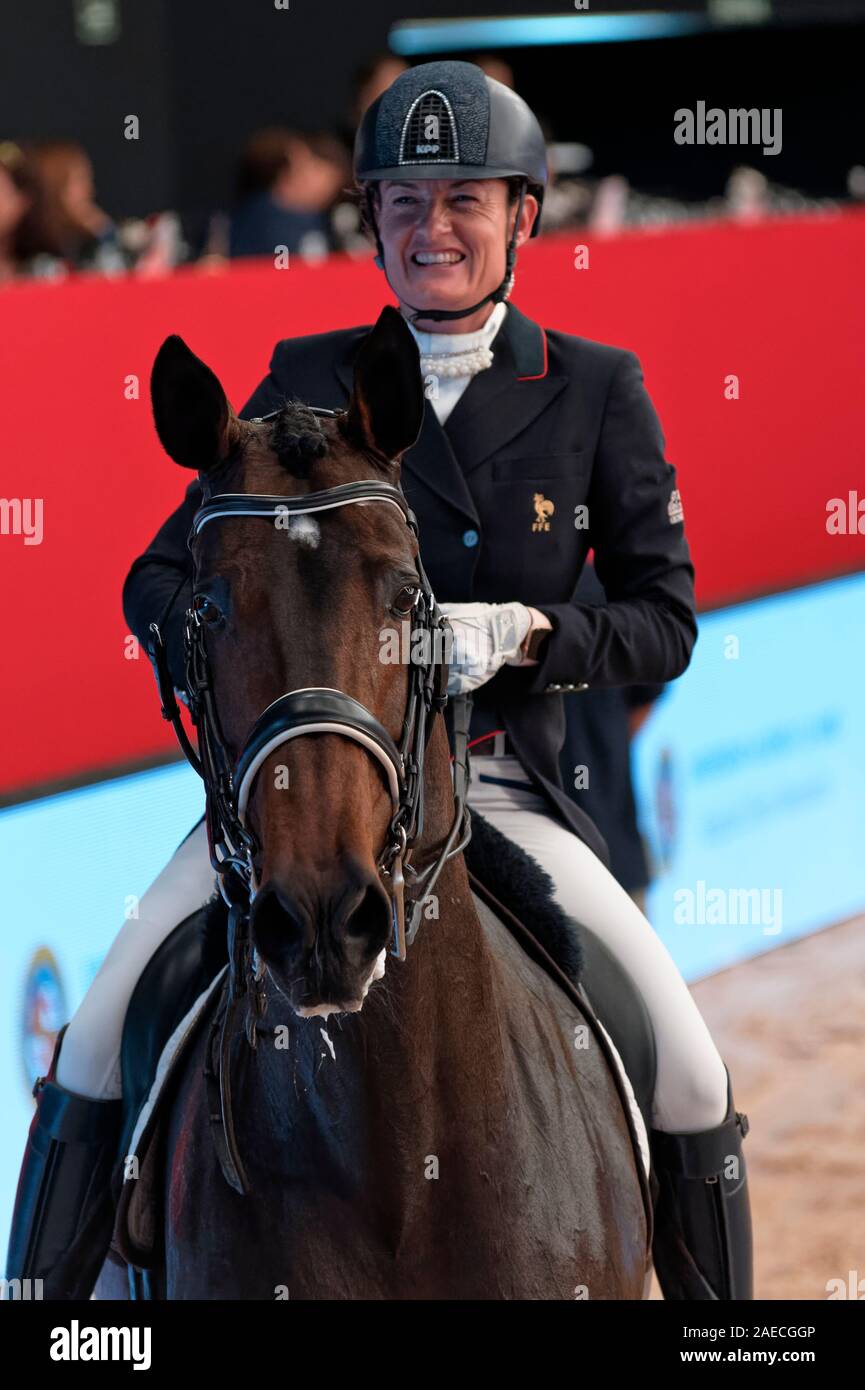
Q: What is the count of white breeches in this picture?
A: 1